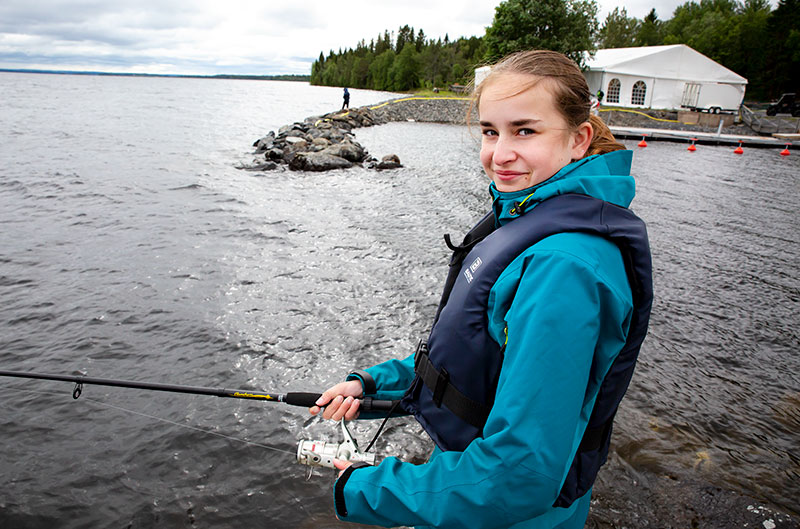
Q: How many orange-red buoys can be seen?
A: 4